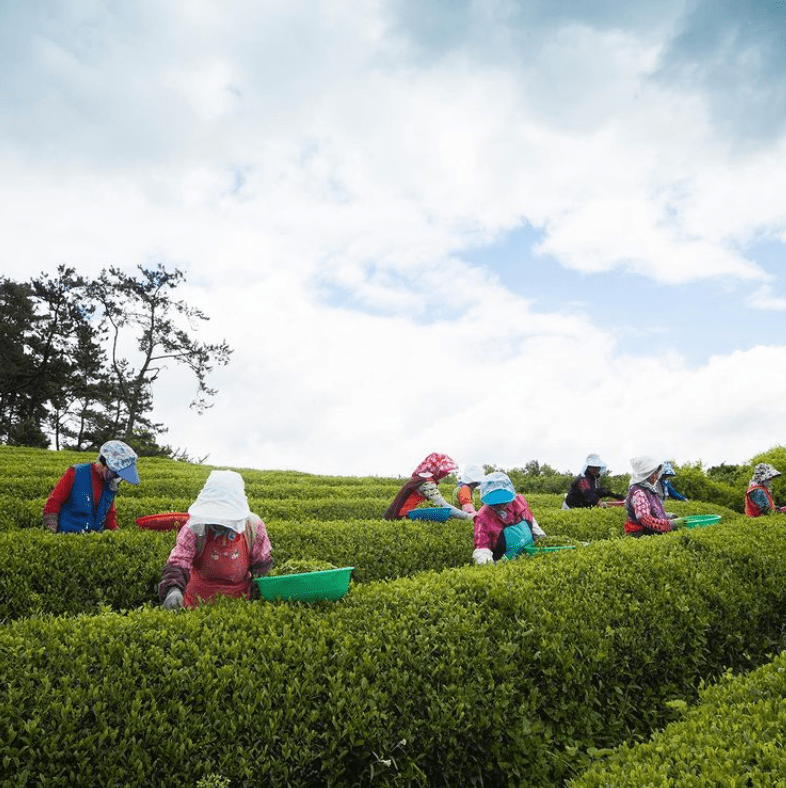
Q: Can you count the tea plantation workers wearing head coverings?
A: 9